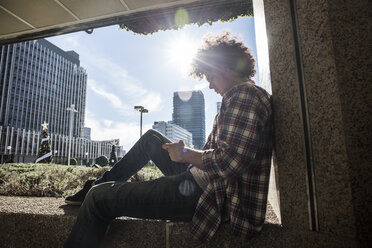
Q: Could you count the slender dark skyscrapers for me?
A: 1